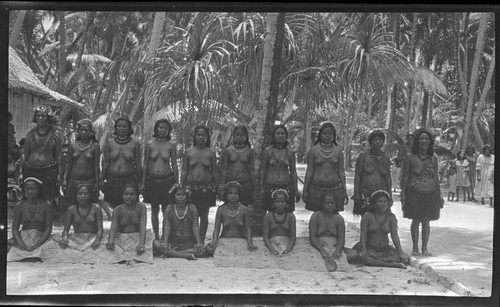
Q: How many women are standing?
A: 10